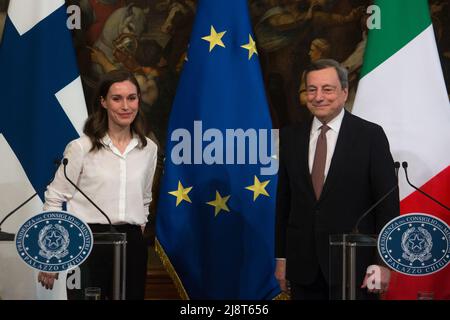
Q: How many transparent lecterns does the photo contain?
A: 2